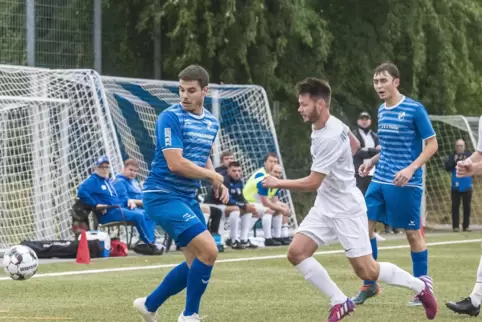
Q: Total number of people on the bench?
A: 6